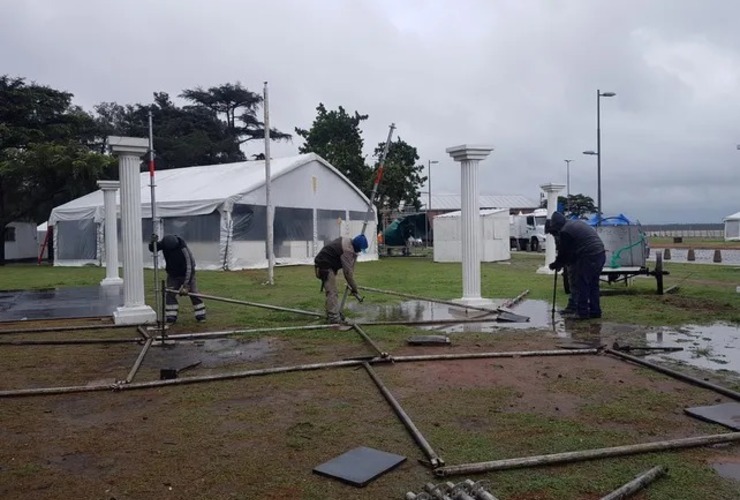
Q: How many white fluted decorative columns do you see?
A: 4